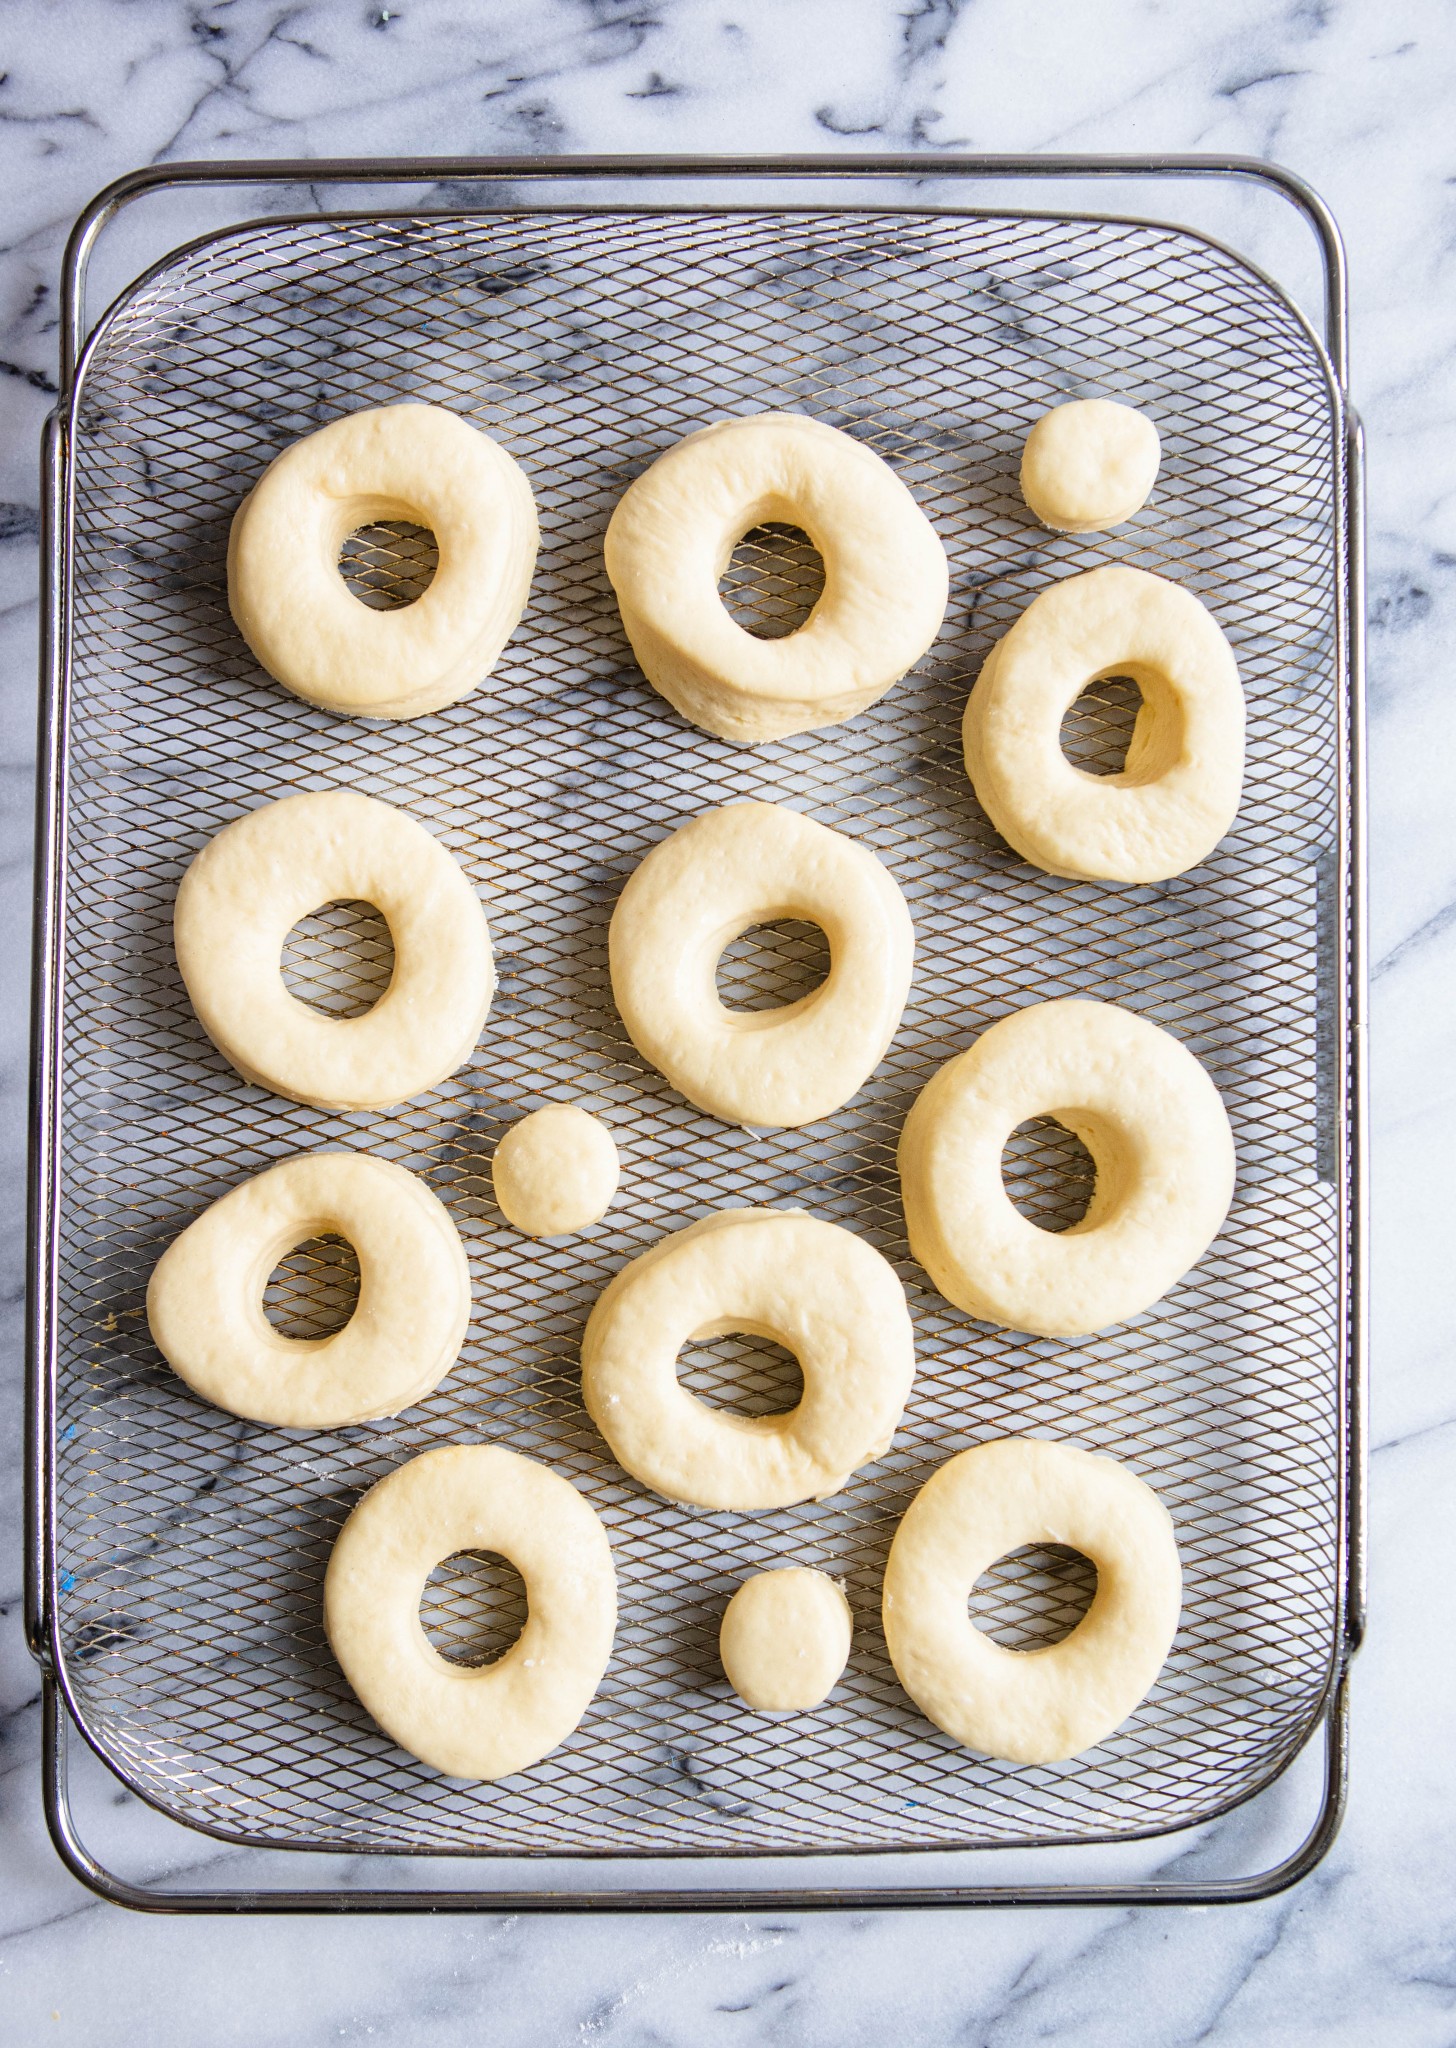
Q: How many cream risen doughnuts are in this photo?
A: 10